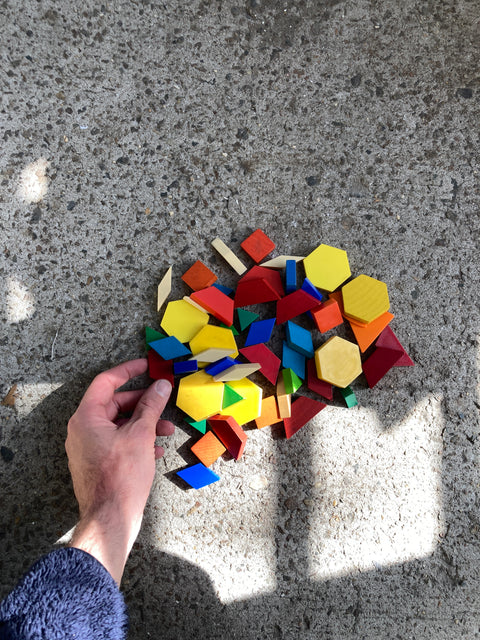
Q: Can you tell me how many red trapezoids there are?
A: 11